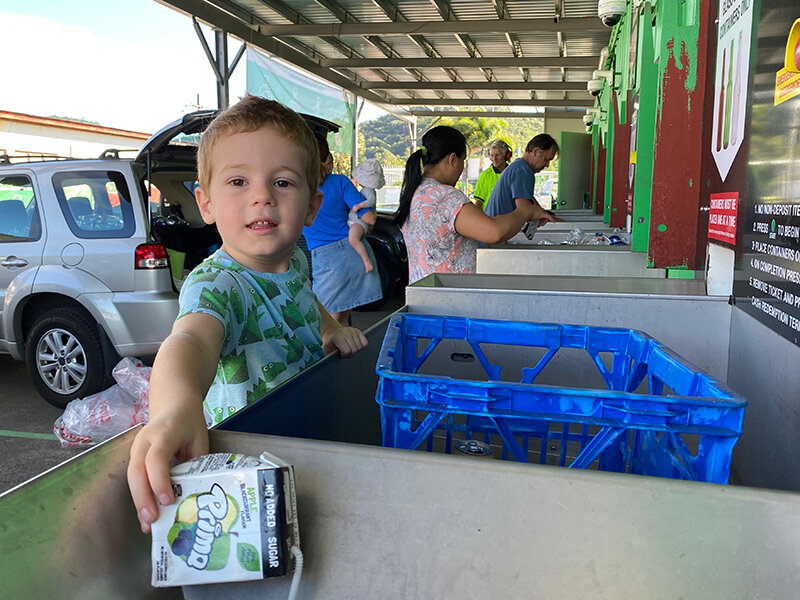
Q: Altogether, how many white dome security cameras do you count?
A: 3